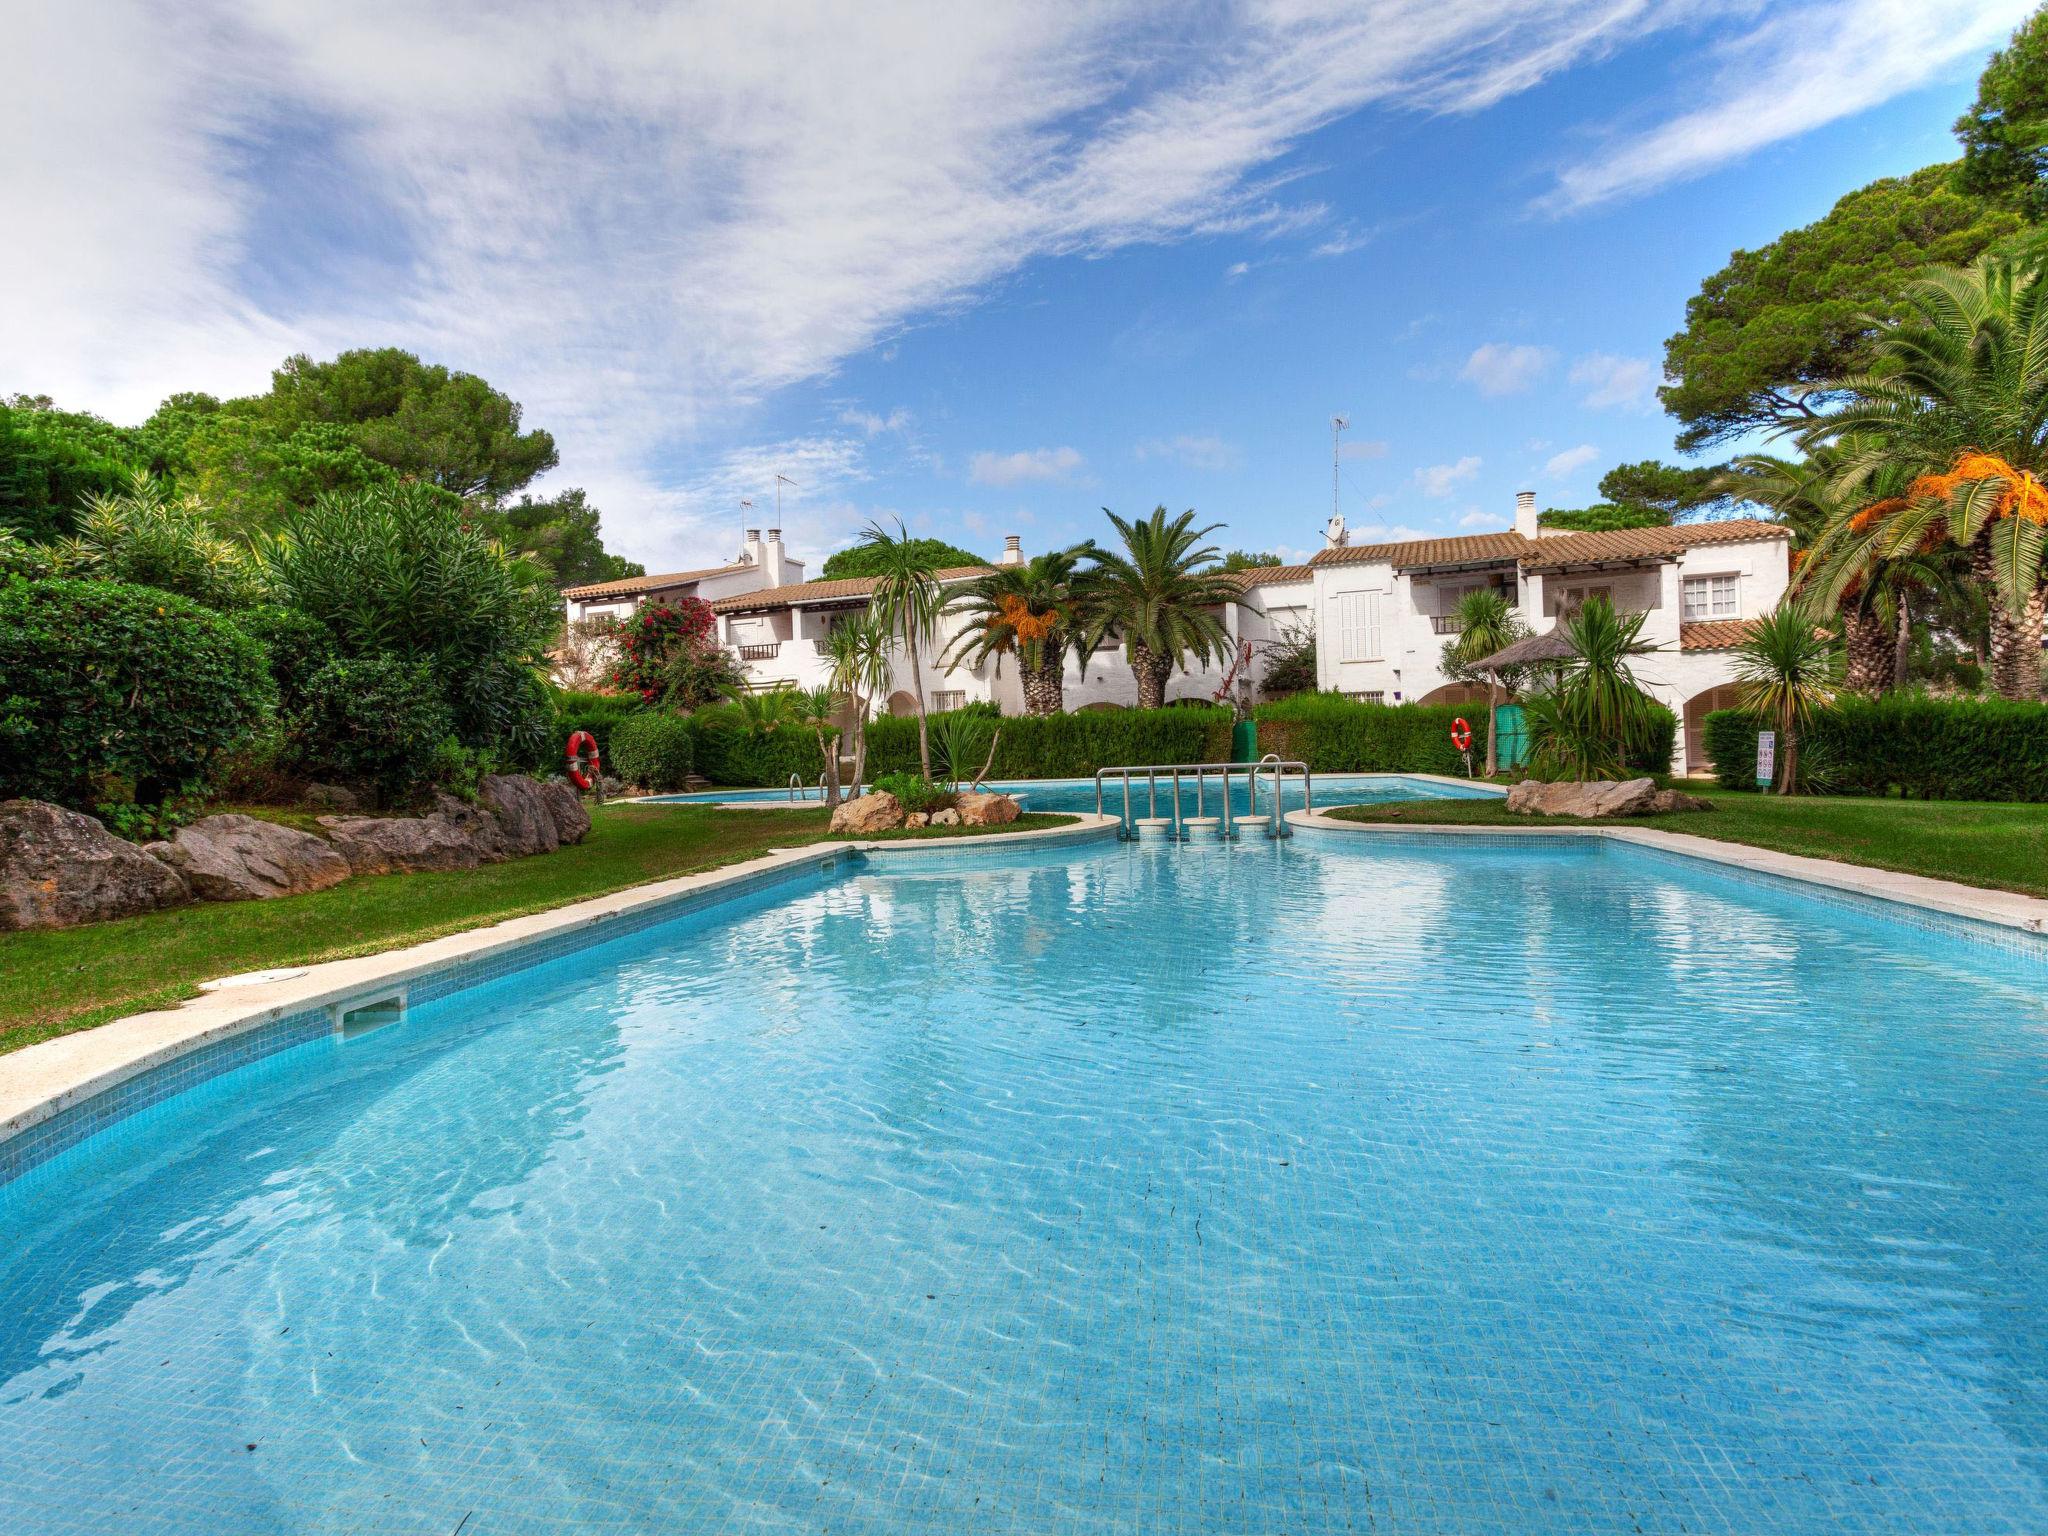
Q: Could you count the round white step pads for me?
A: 3